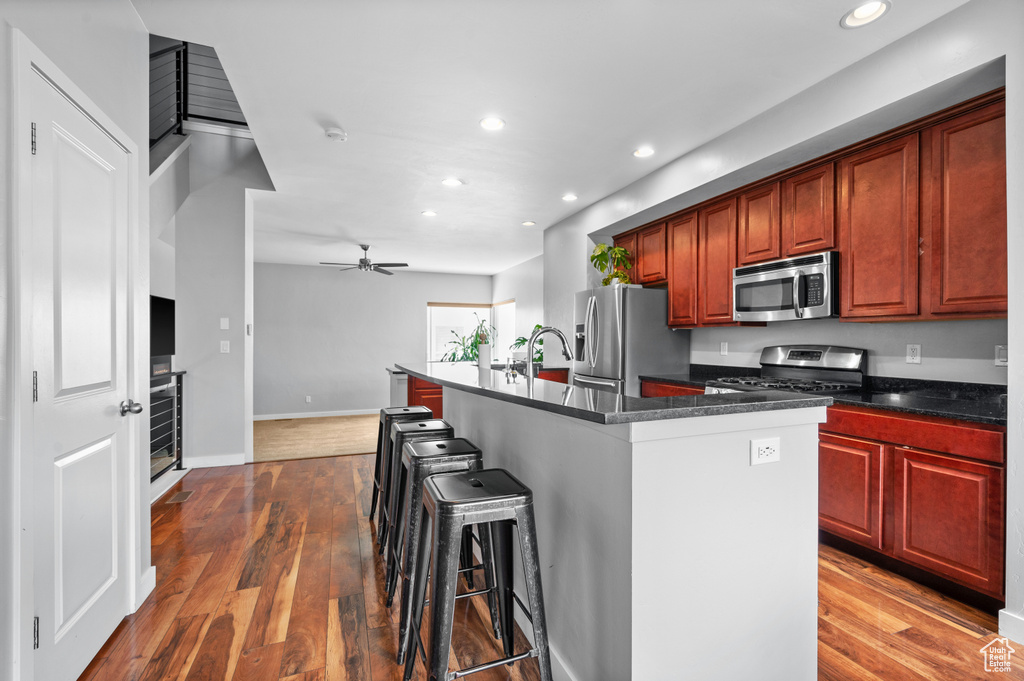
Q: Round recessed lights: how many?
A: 7